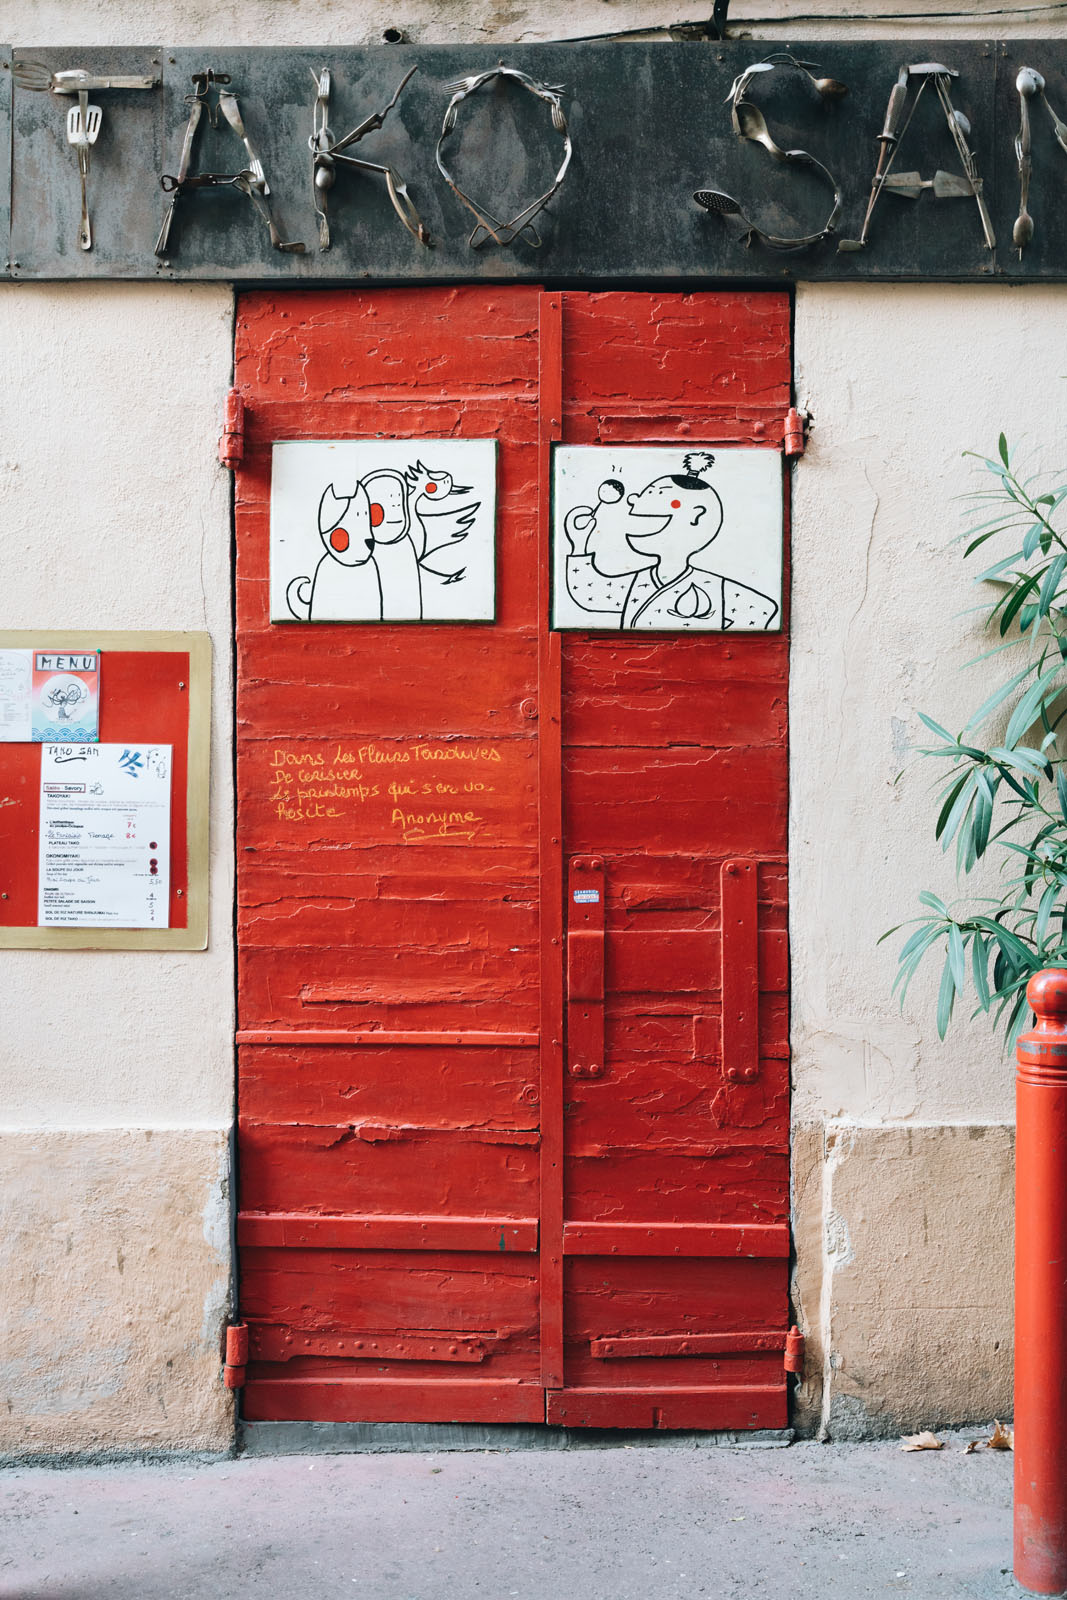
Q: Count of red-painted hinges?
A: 4